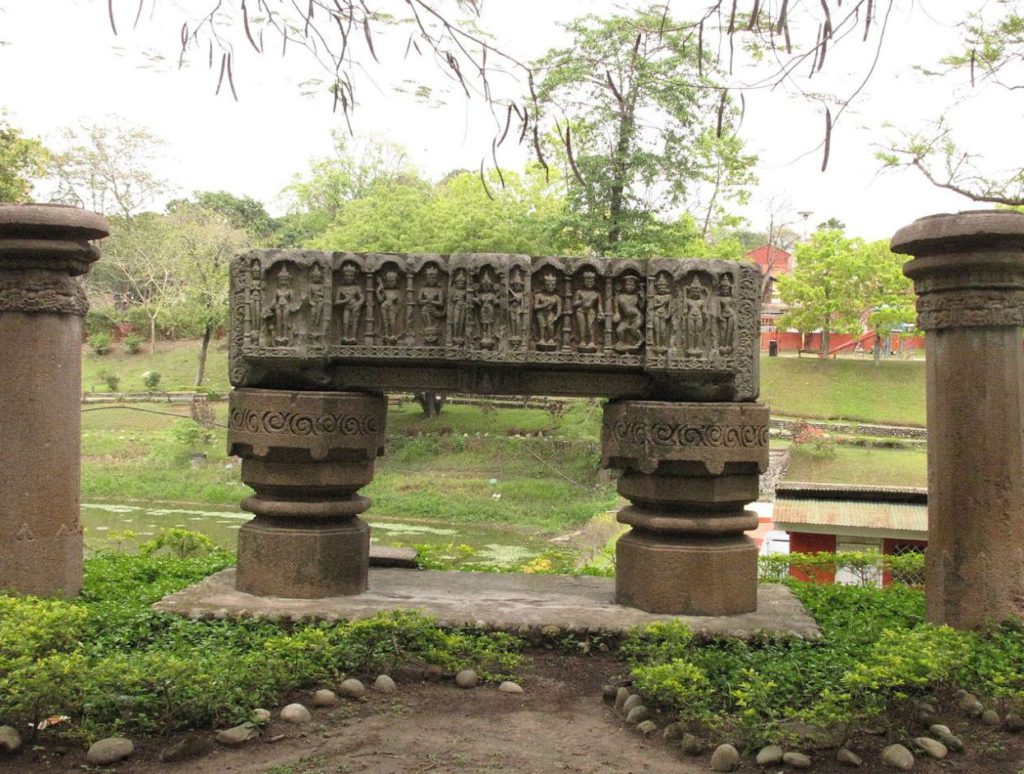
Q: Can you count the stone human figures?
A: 15